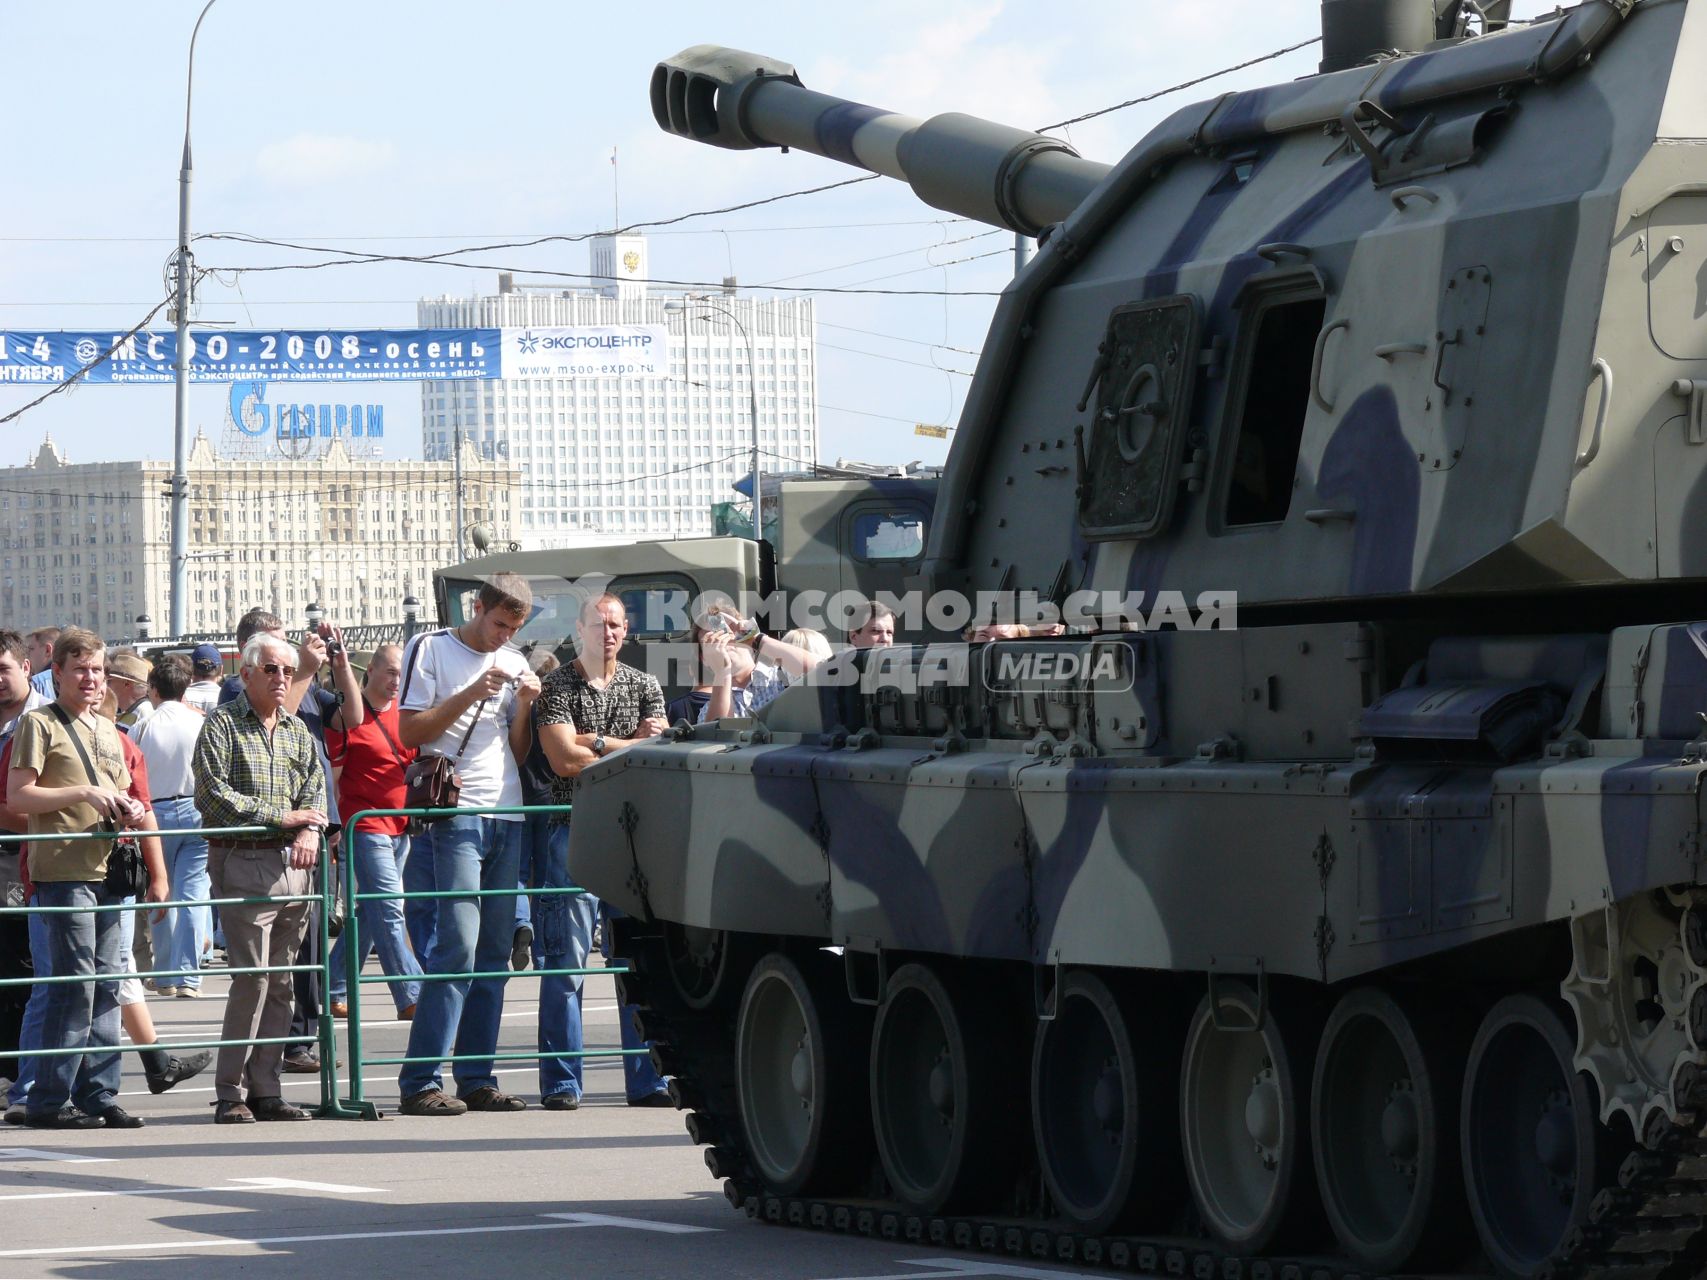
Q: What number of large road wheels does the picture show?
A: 6